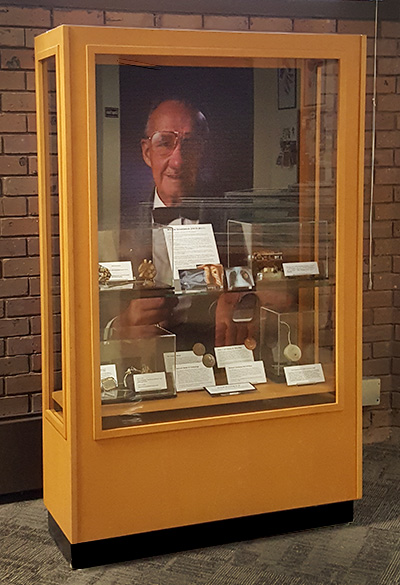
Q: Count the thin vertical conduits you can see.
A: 1